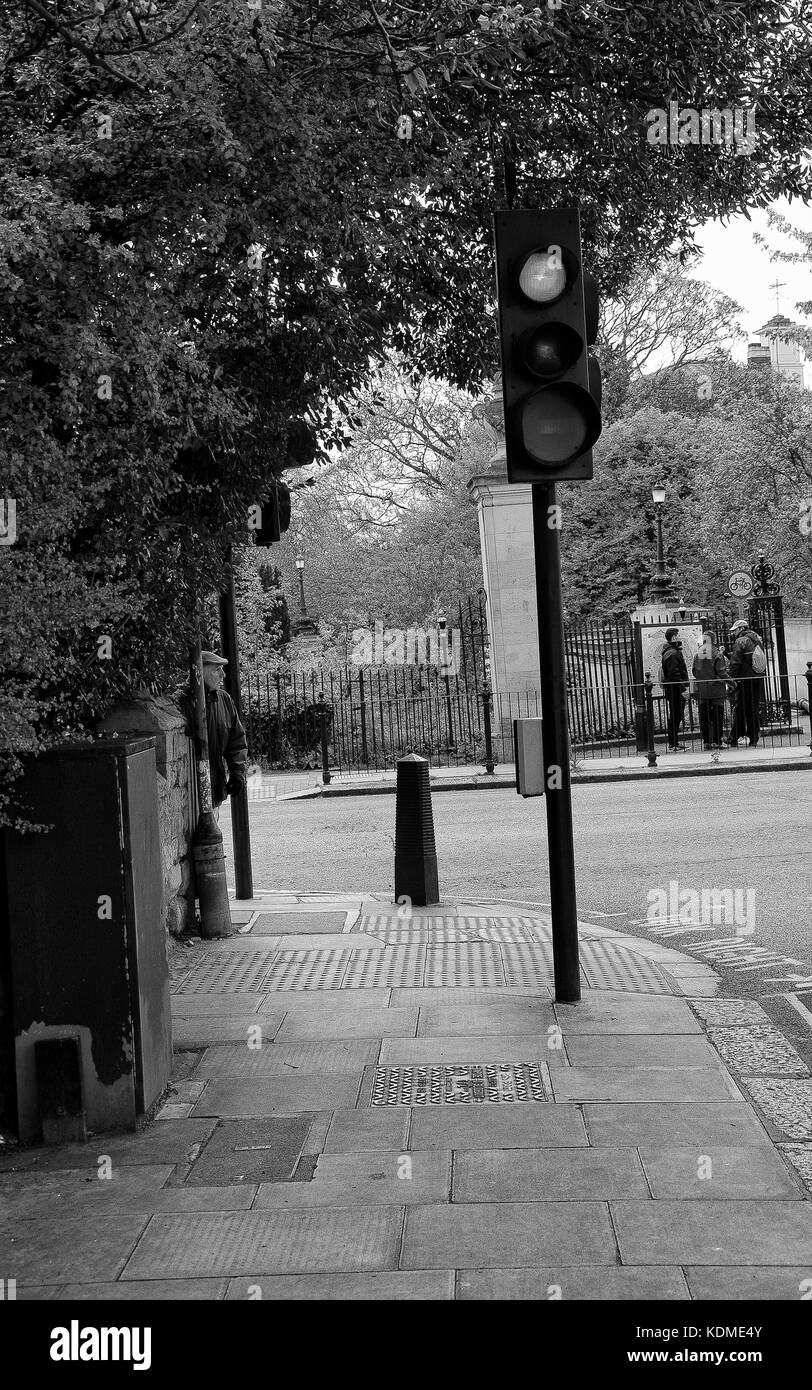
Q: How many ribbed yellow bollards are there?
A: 0